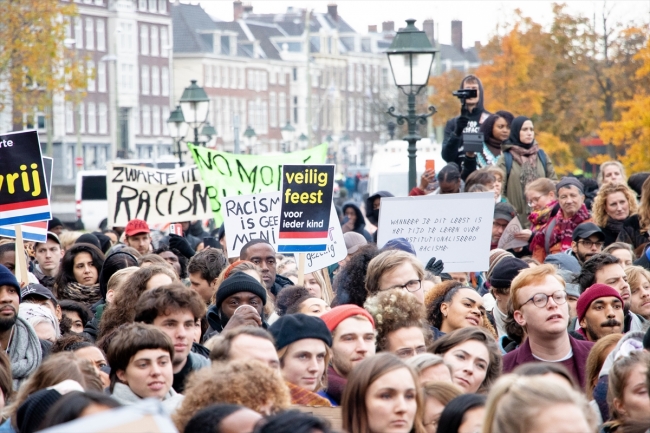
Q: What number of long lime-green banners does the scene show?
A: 1